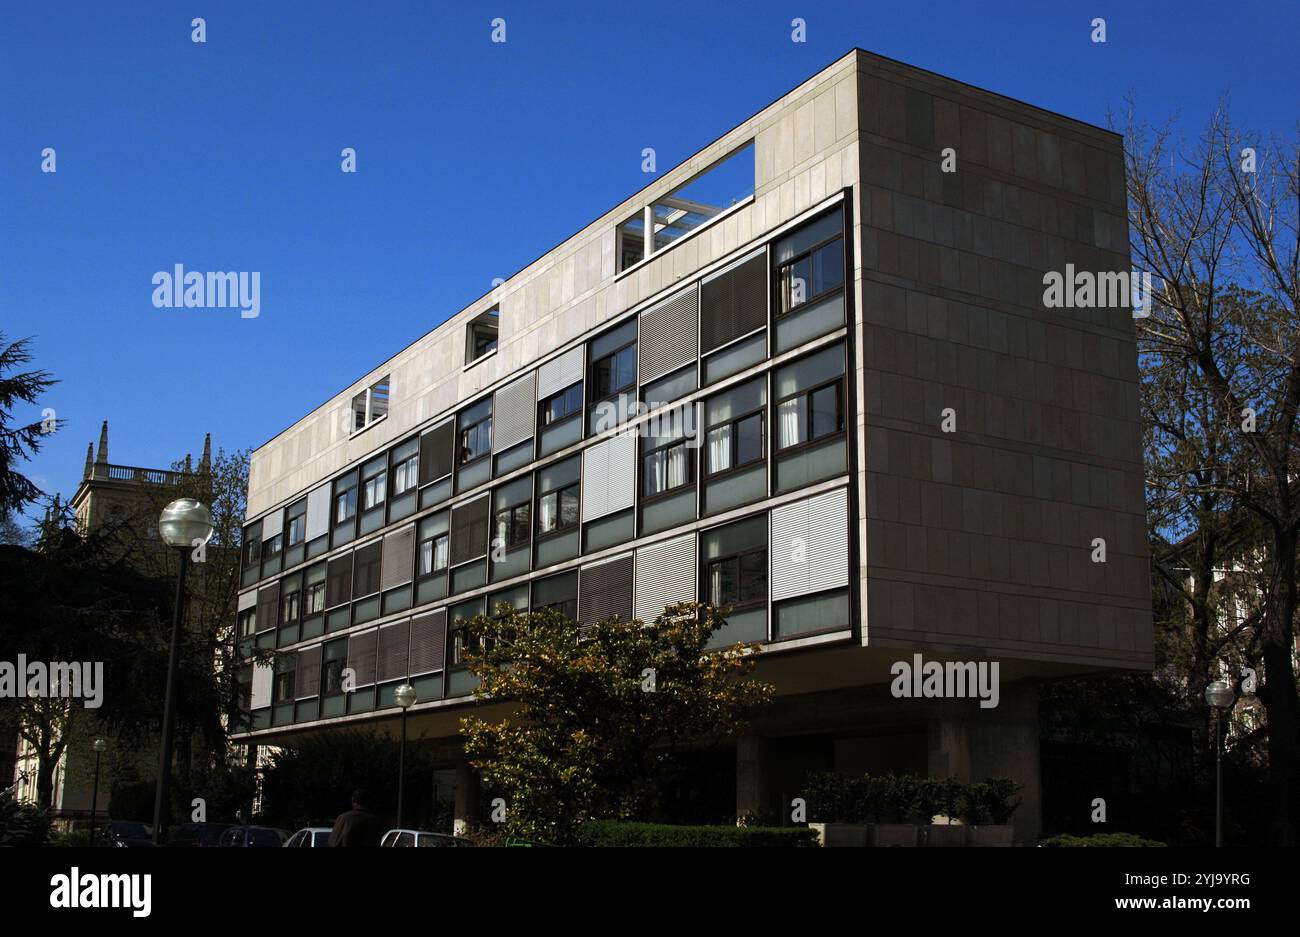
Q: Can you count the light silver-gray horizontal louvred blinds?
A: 11